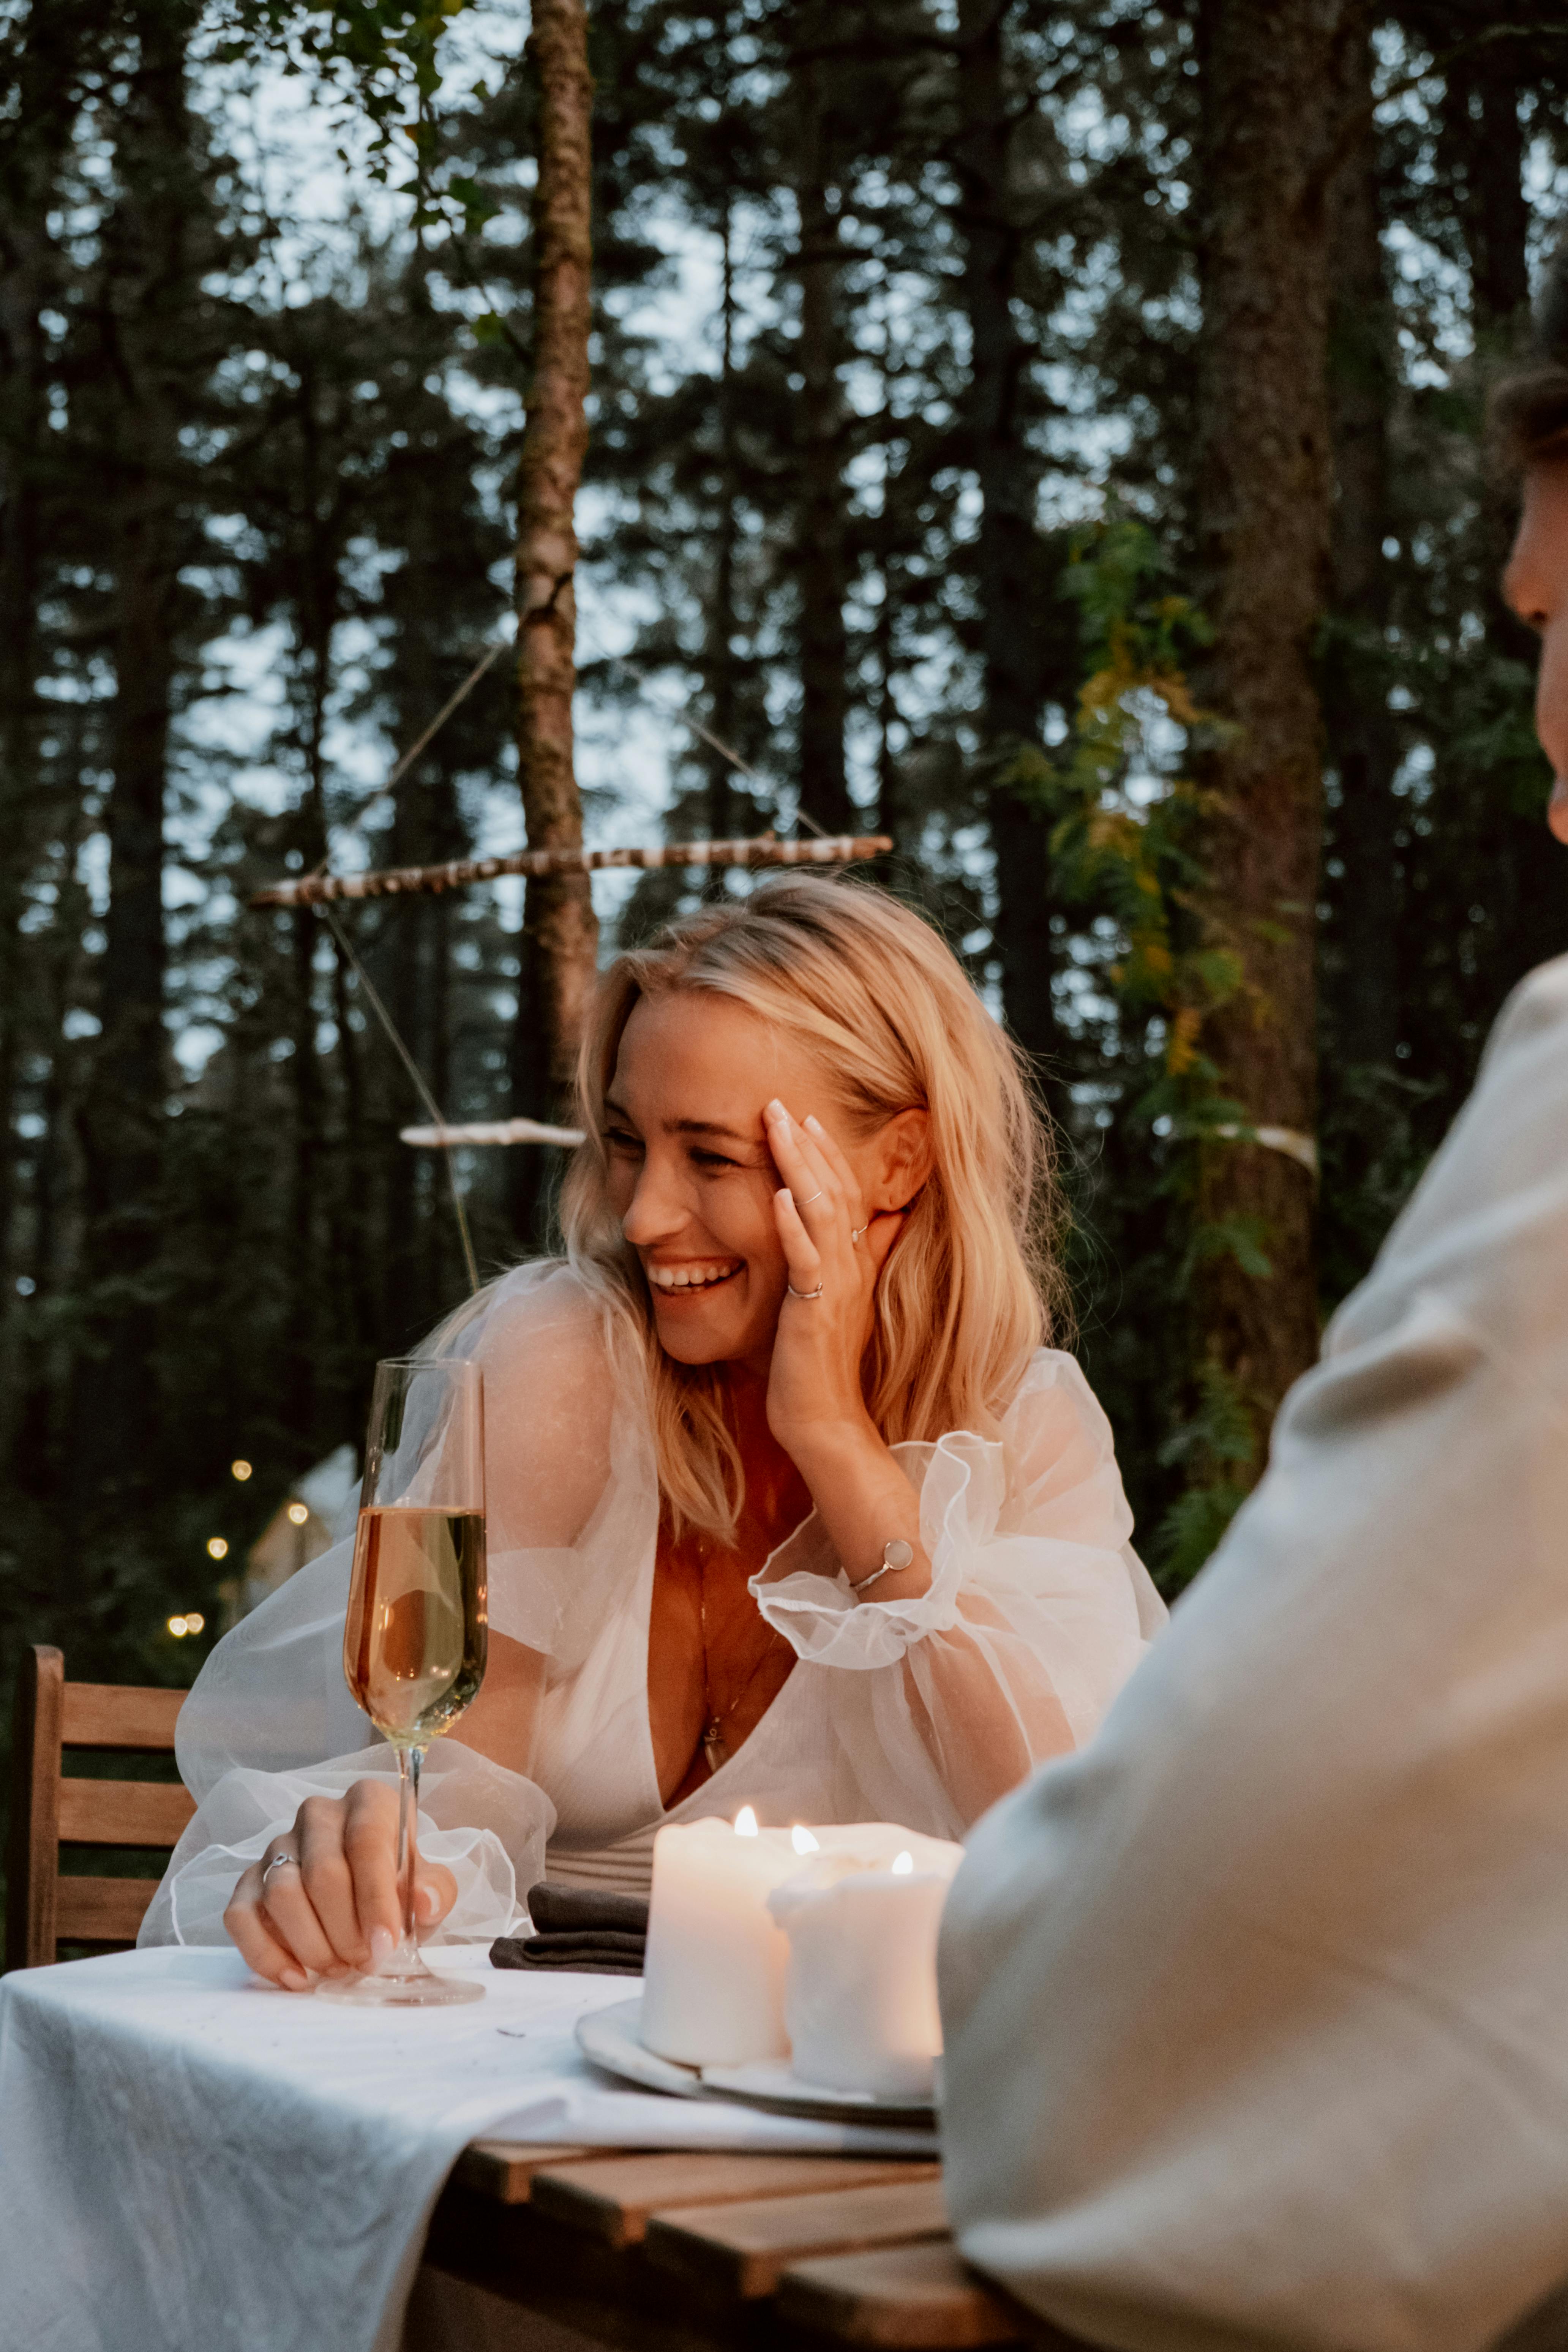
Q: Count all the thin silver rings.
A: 4